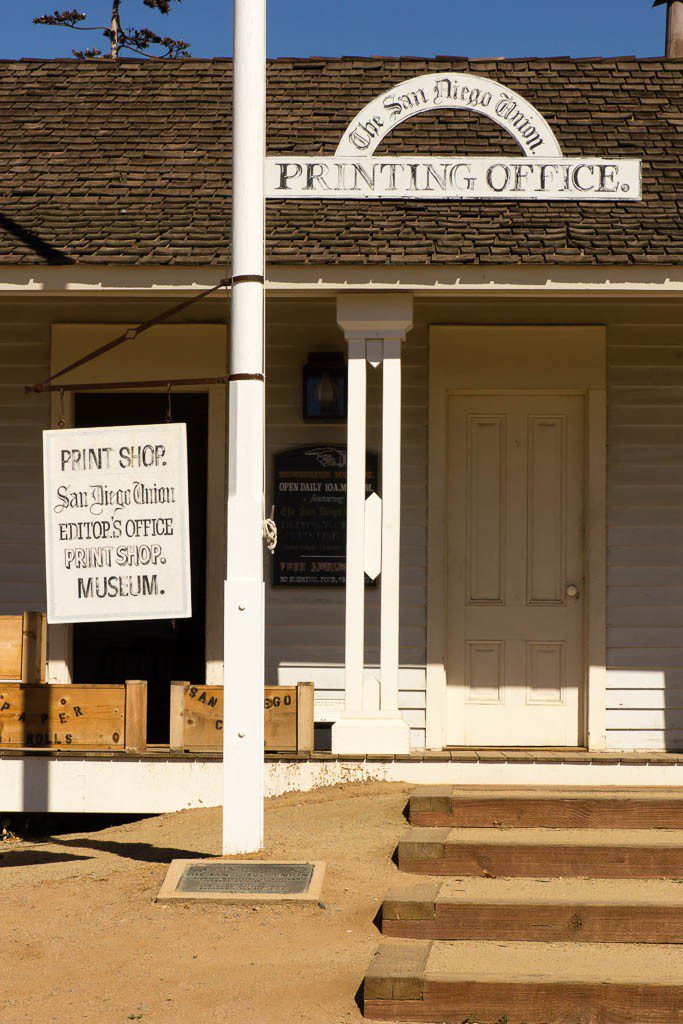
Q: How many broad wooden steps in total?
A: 4